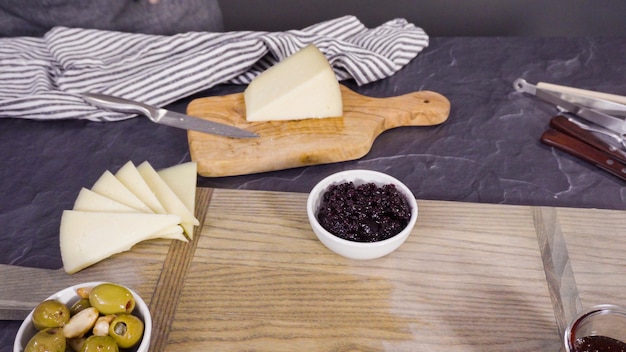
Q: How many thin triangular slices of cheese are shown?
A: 6